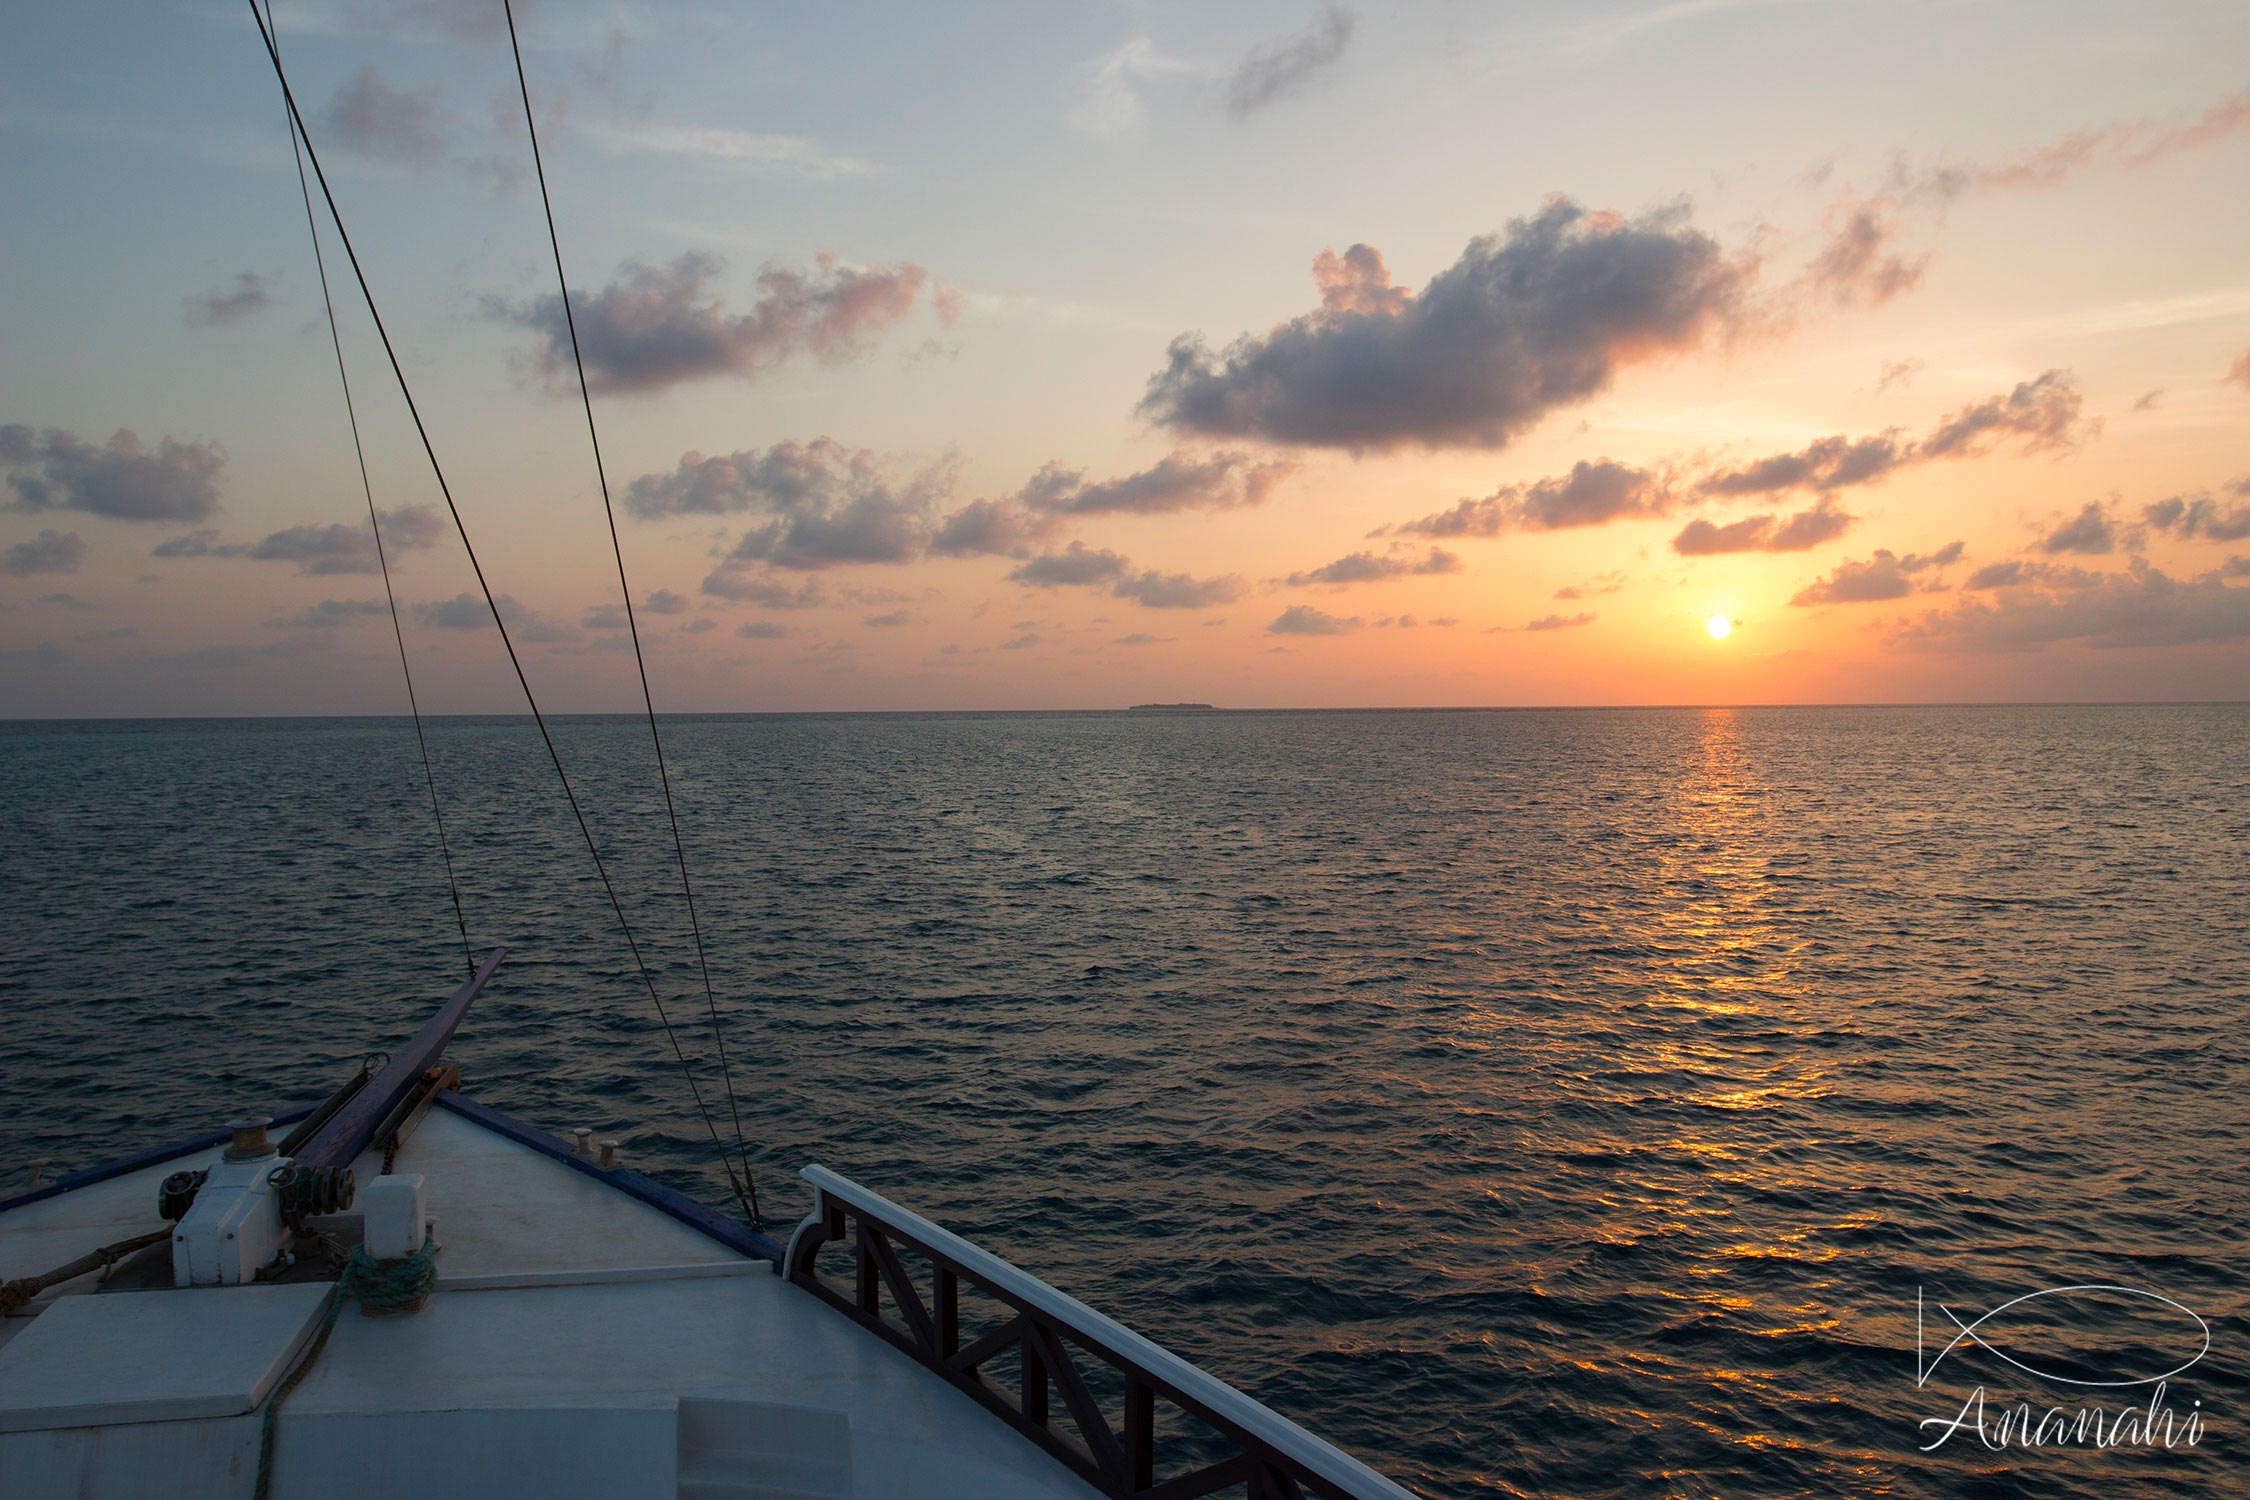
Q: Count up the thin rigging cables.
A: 3